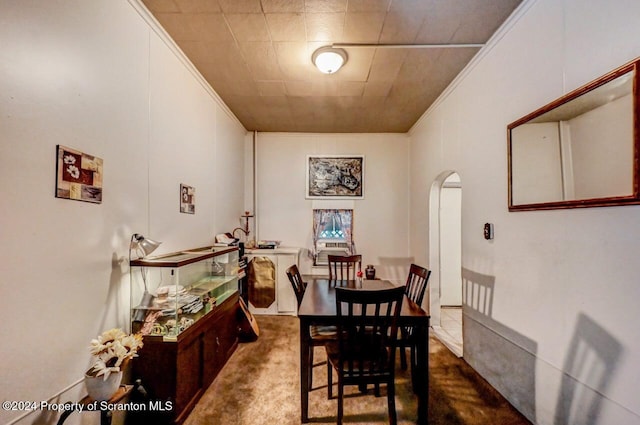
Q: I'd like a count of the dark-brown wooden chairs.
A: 4